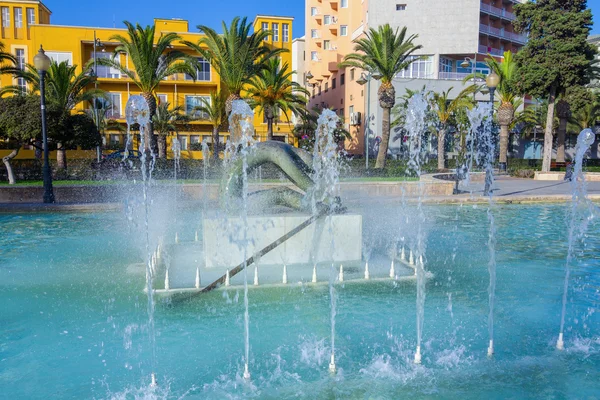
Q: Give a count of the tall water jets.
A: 6